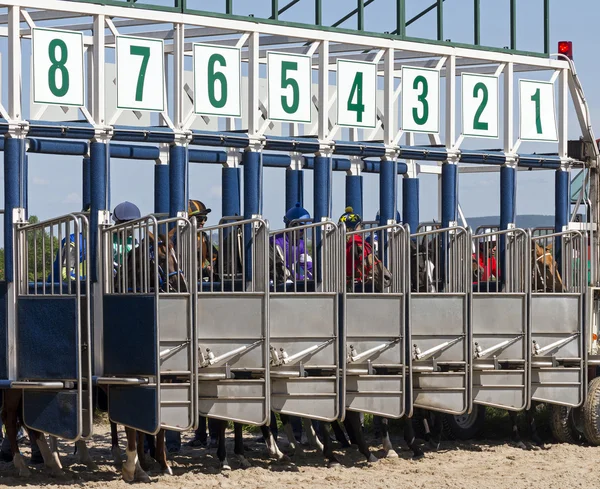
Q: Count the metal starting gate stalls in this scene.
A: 8